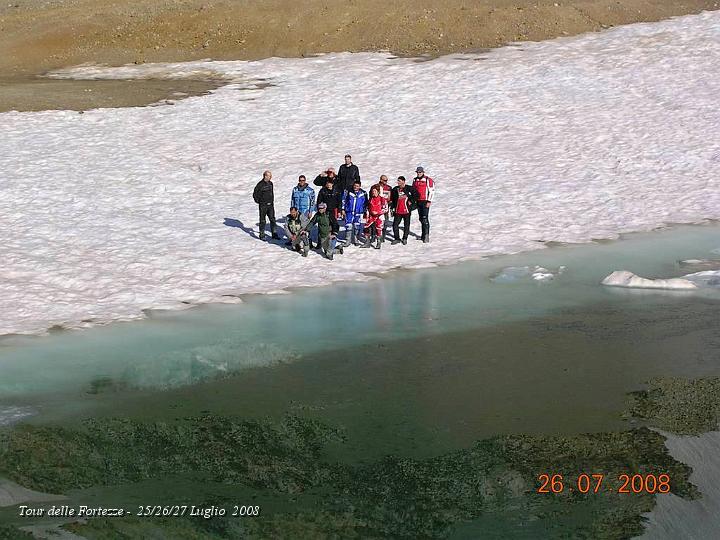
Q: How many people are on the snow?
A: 12